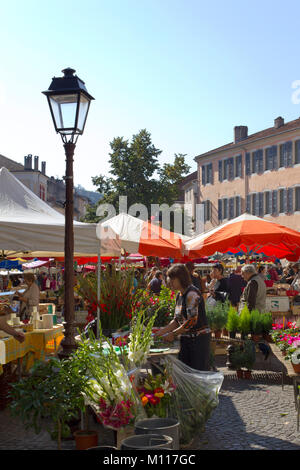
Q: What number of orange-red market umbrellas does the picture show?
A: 2